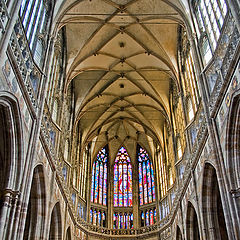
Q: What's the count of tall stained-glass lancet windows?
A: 3